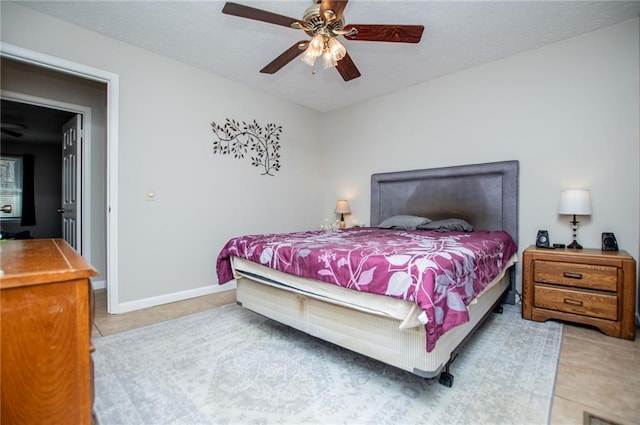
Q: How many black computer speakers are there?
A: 2